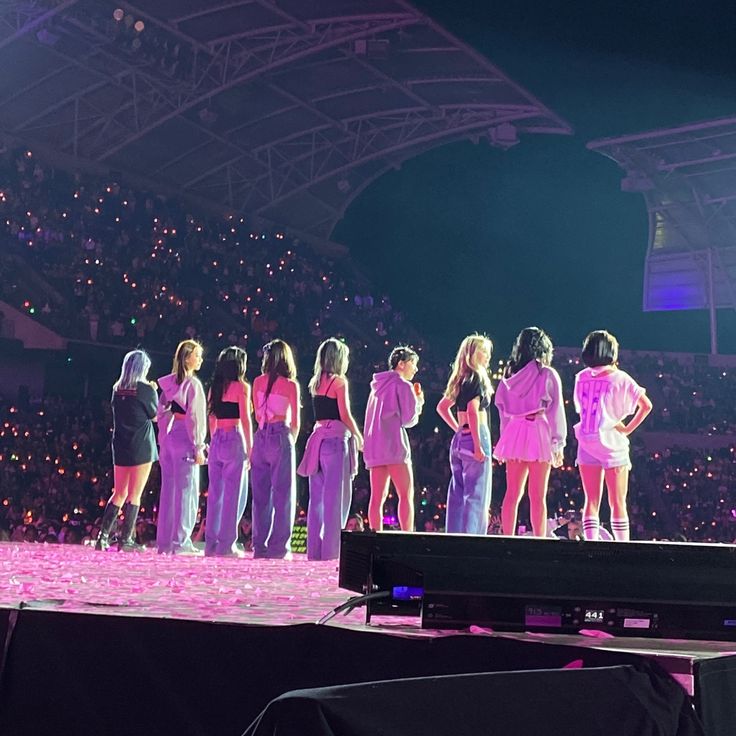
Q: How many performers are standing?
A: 9